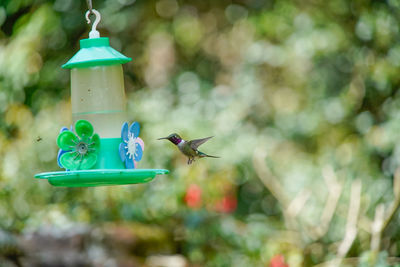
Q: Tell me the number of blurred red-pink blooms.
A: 3